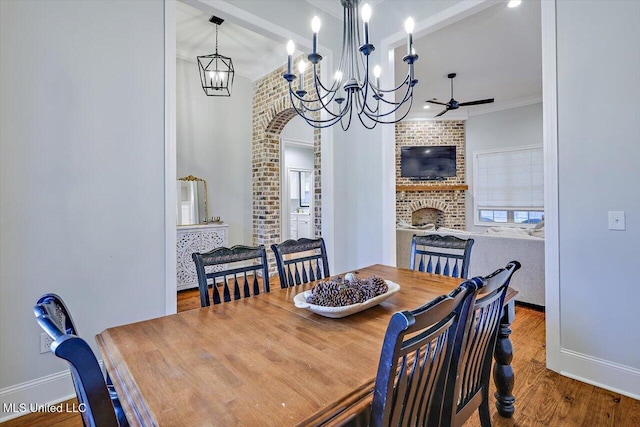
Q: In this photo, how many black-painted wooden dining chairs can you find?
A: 6